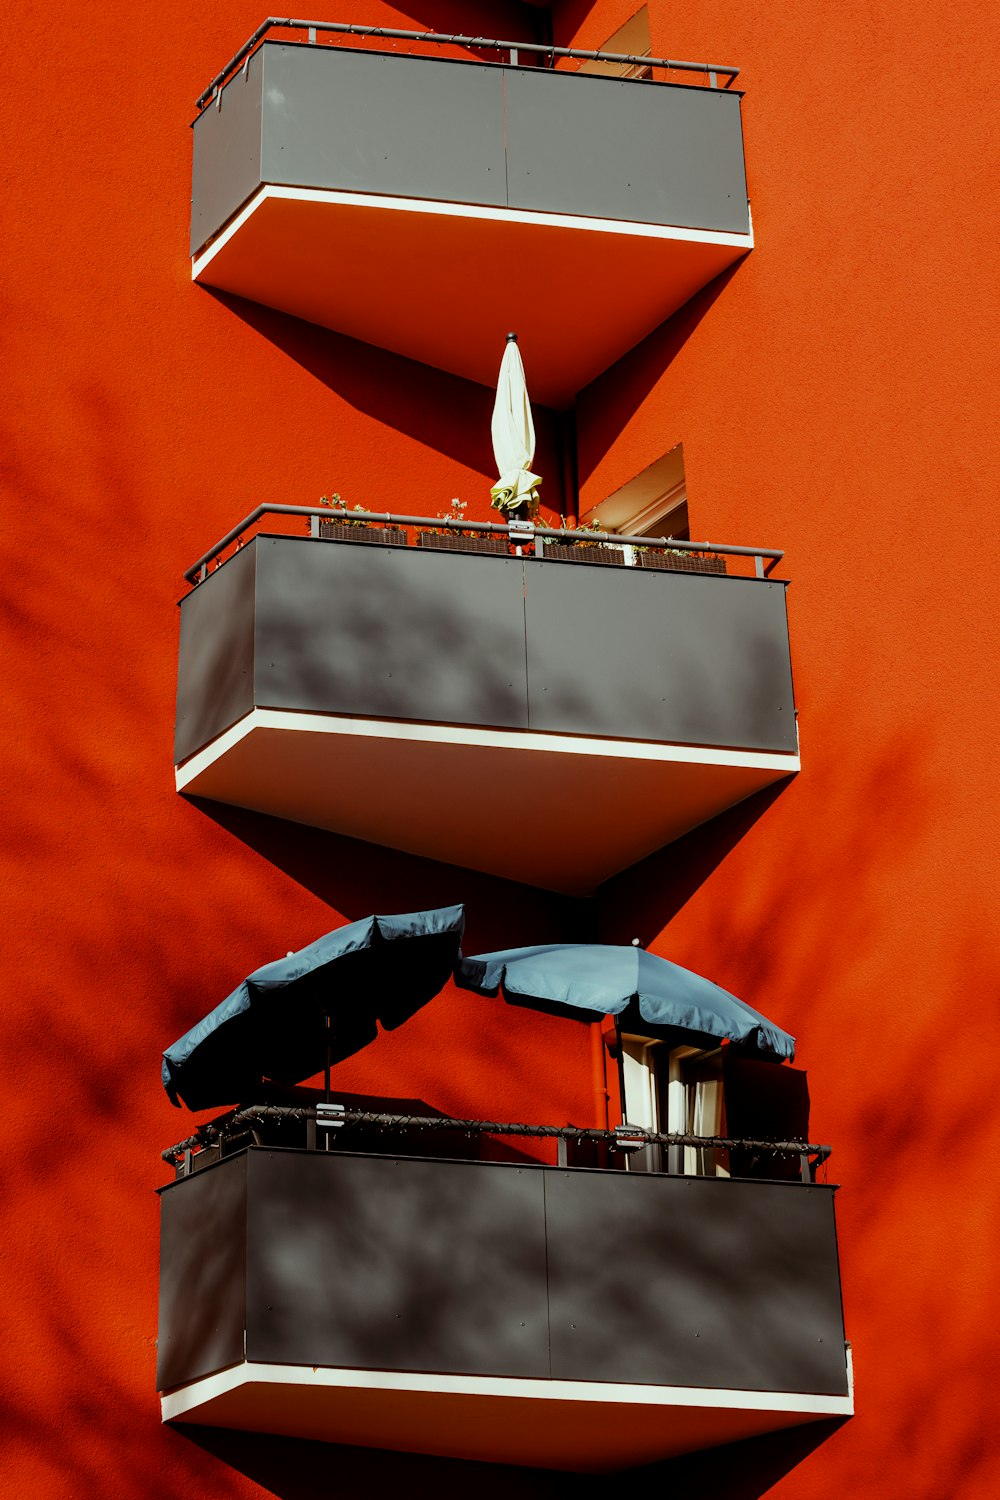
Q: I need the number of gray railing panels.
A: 9